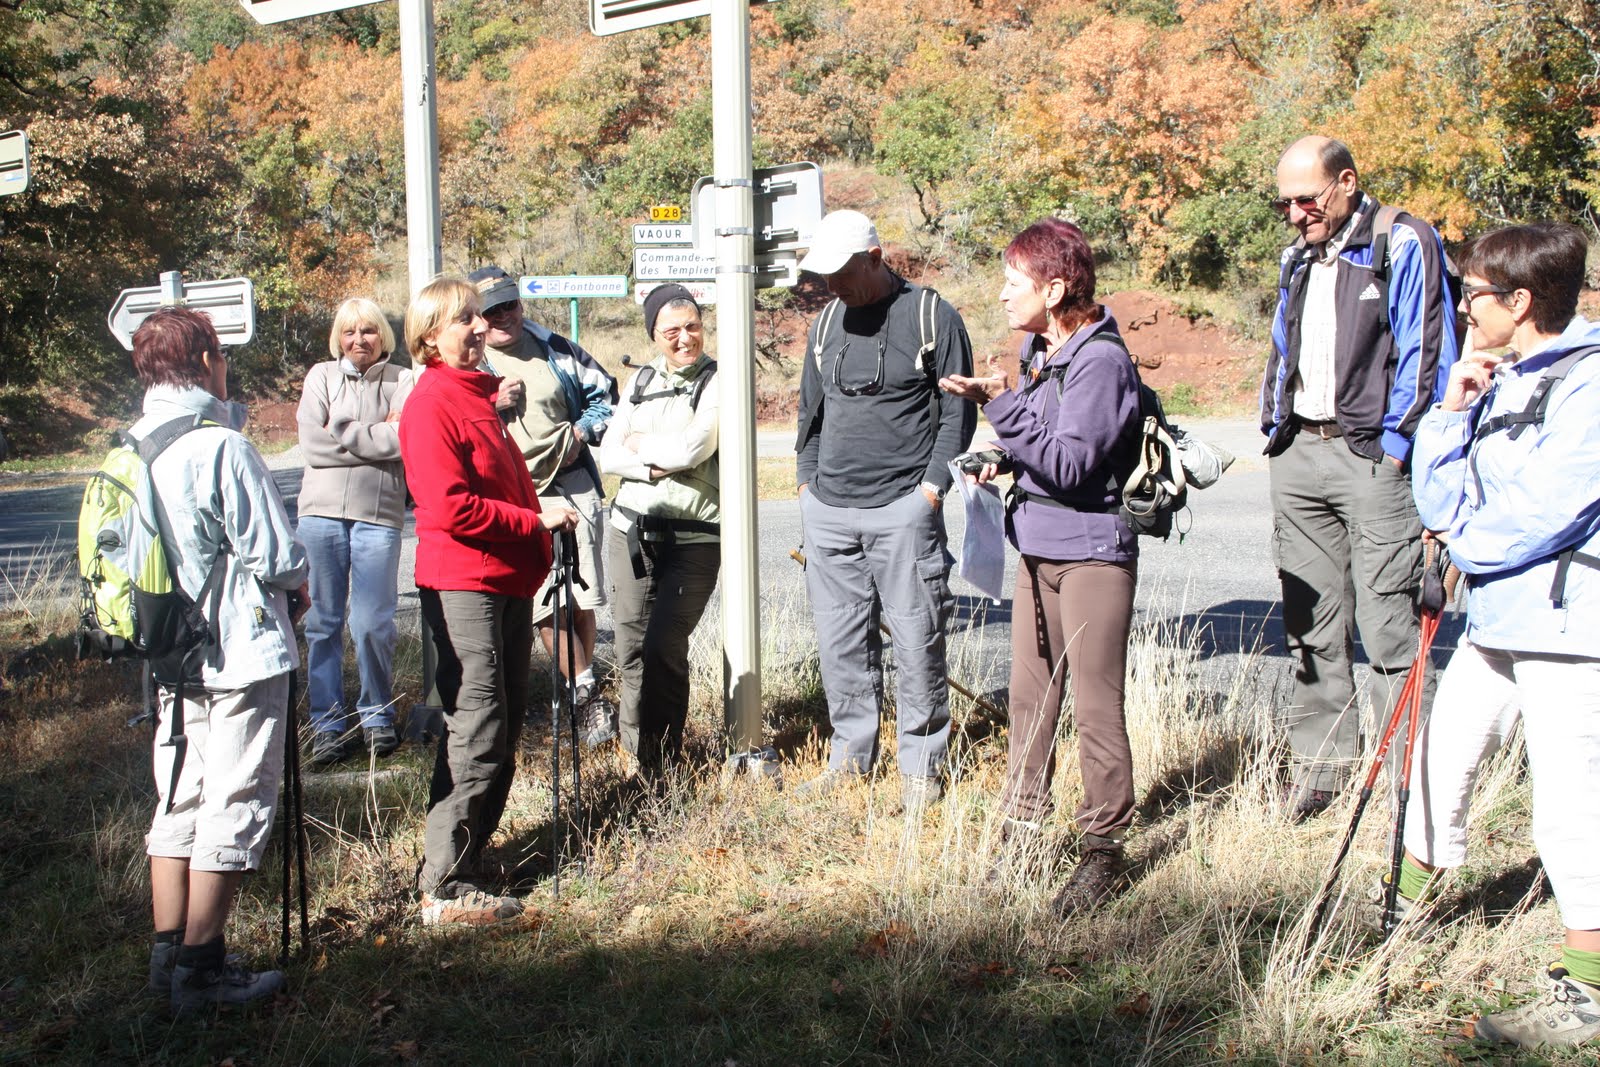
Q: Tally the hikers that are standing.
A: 9